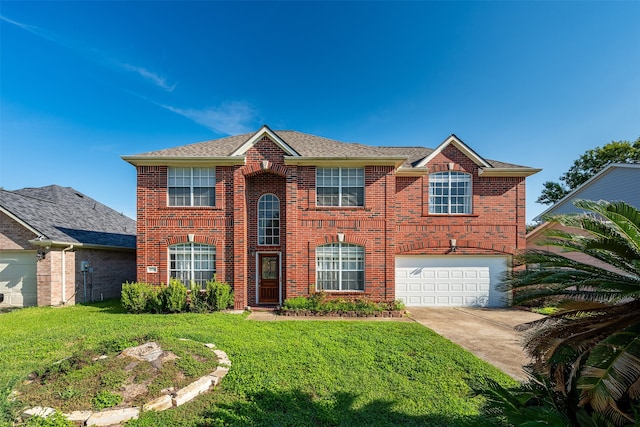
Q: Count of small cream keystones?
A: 5